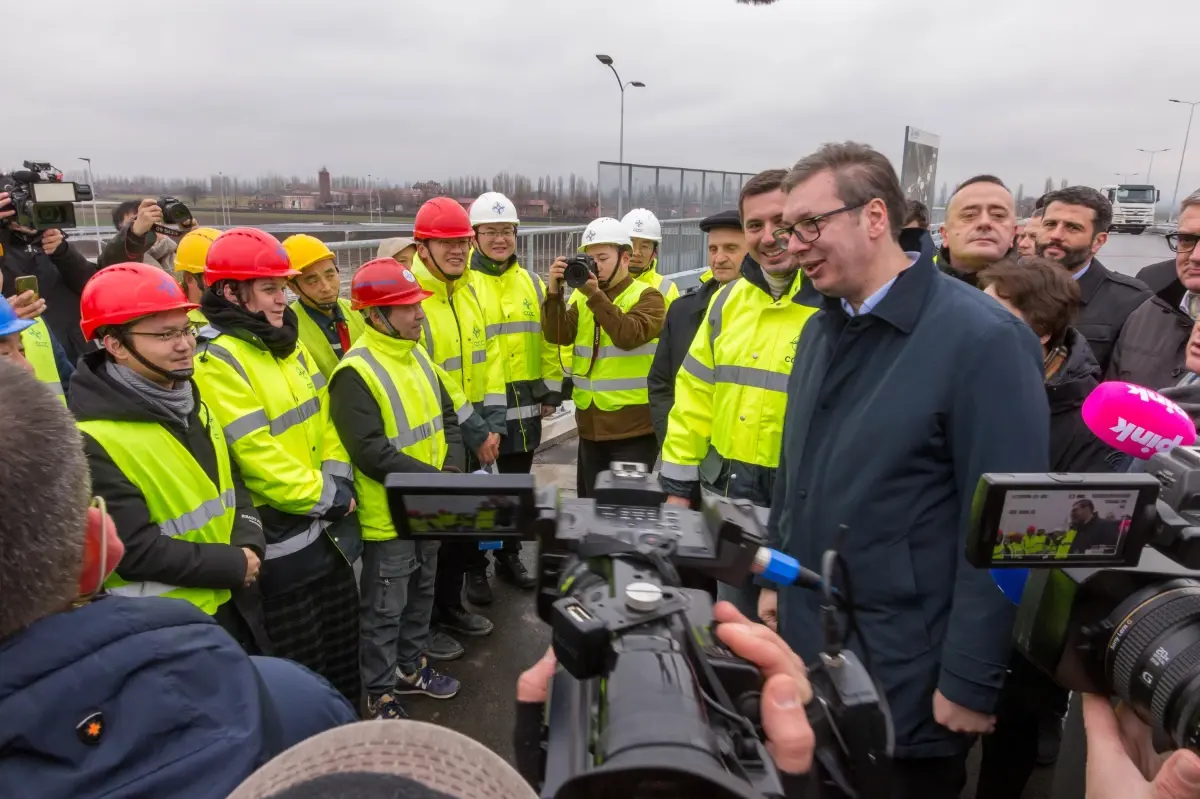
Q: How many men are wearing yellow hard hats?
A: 2